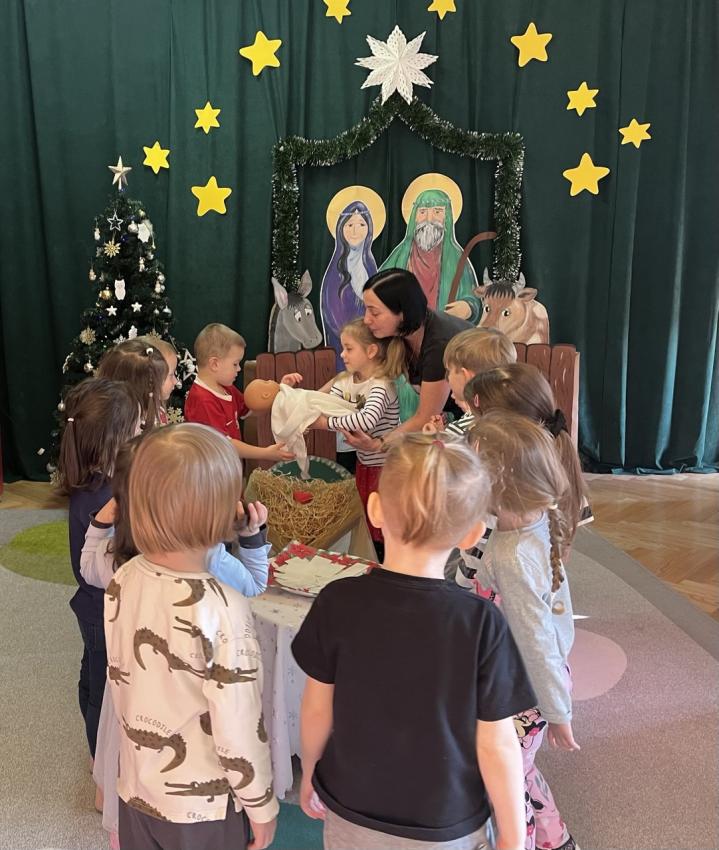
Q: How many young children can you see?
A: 11